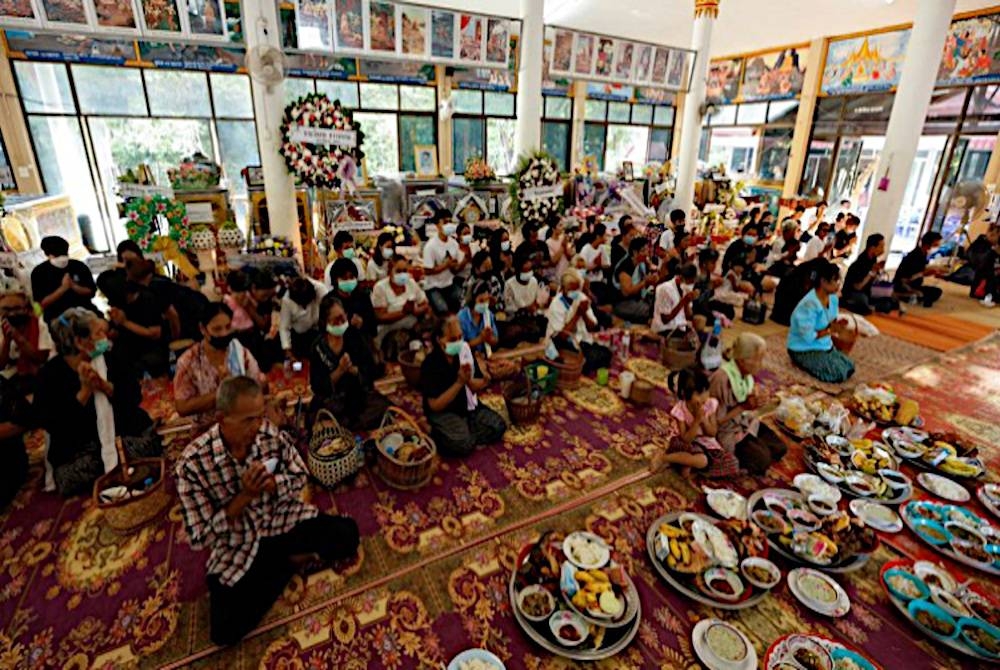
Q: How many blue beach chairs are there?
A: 0